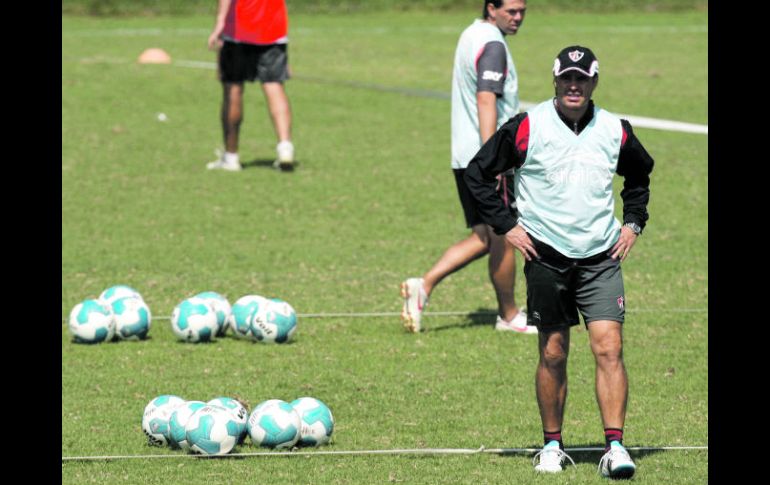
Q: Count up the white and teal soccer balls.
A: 13